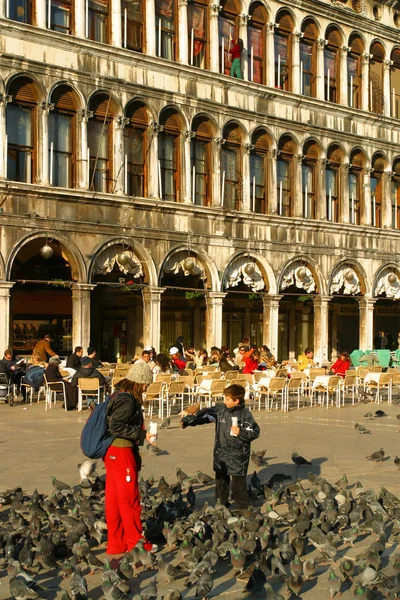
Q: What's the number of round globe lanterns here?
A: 7